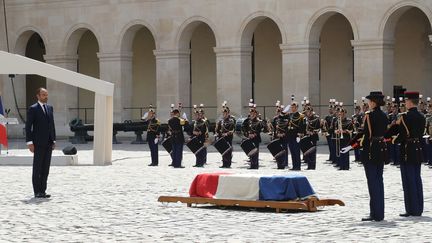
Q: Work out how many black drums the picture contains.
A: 6